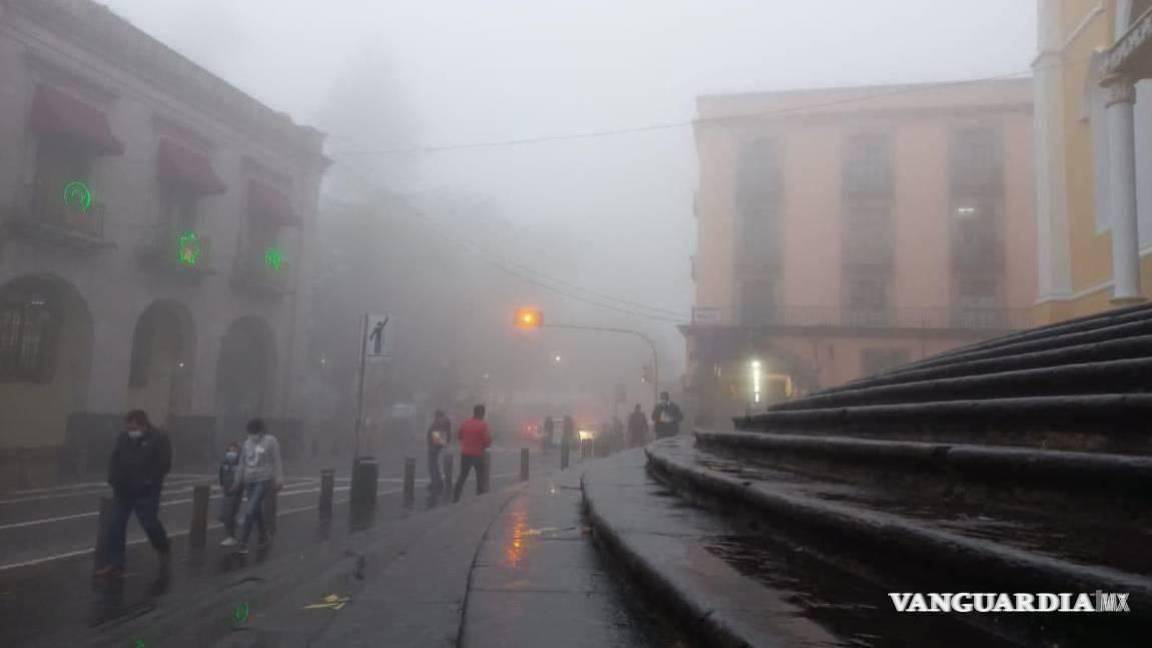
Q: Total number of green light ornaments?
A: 3